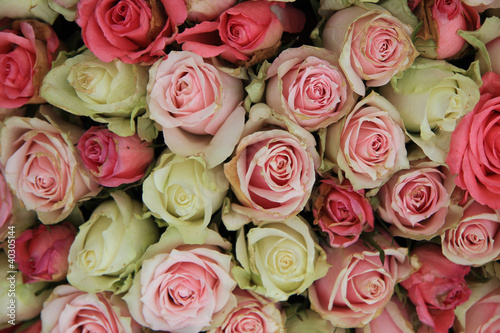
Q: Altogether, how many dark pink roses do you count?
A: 9